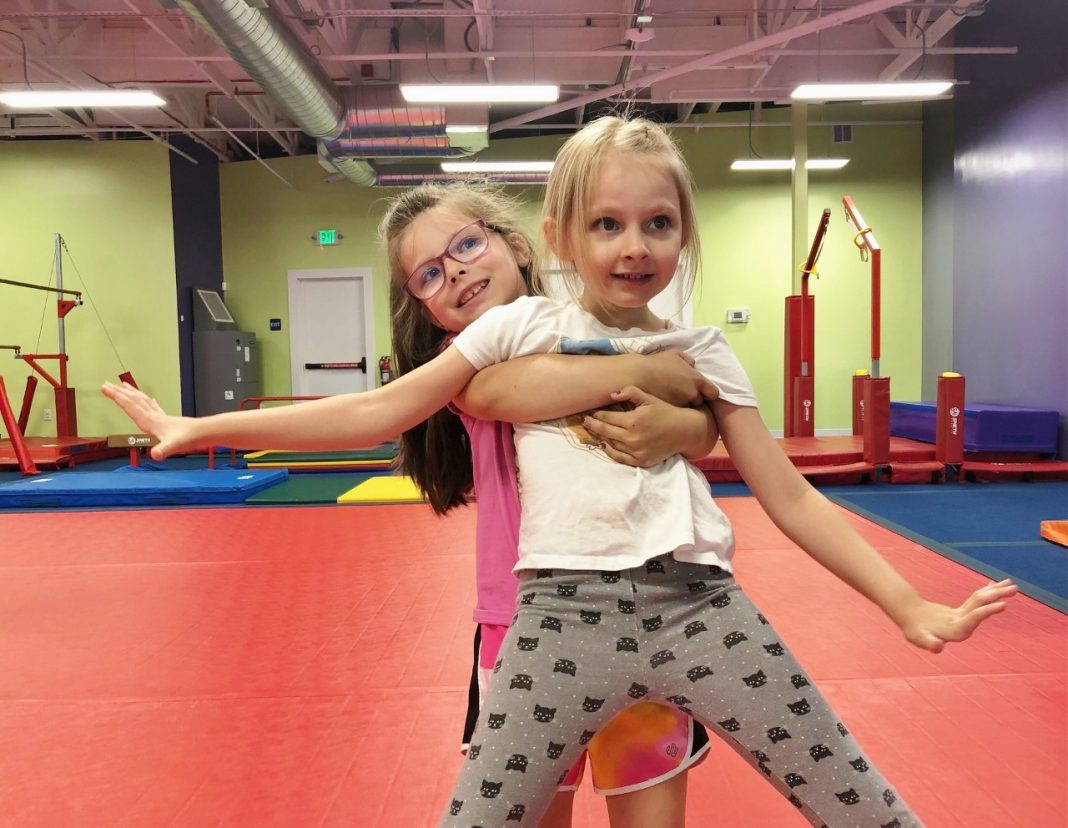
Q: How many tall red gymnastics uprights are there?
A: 2